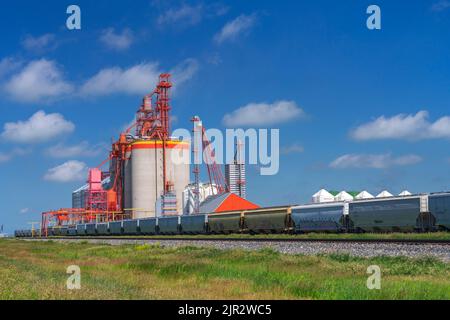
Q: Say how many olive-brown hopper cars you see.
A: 2